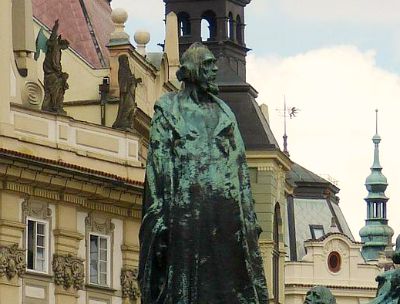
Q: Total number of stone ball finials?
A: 2